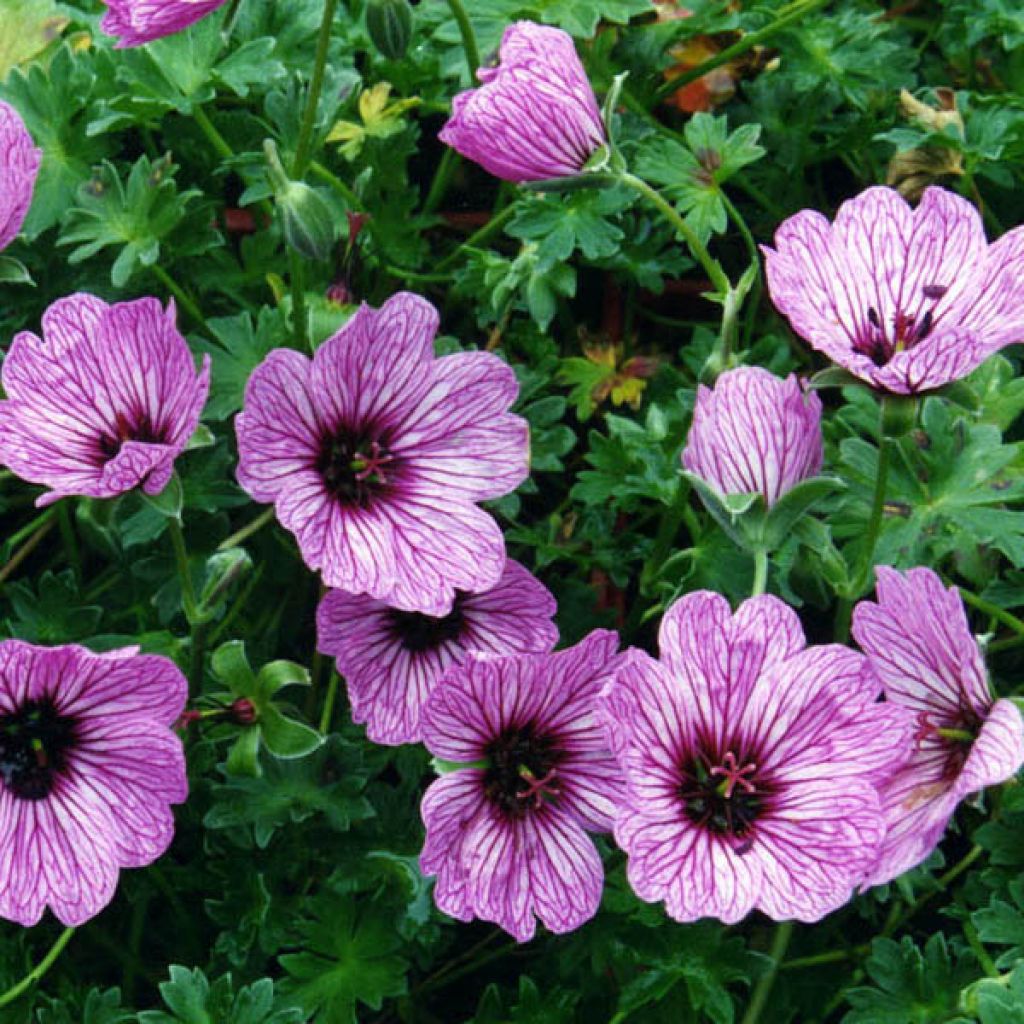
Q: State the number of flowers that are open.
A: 8